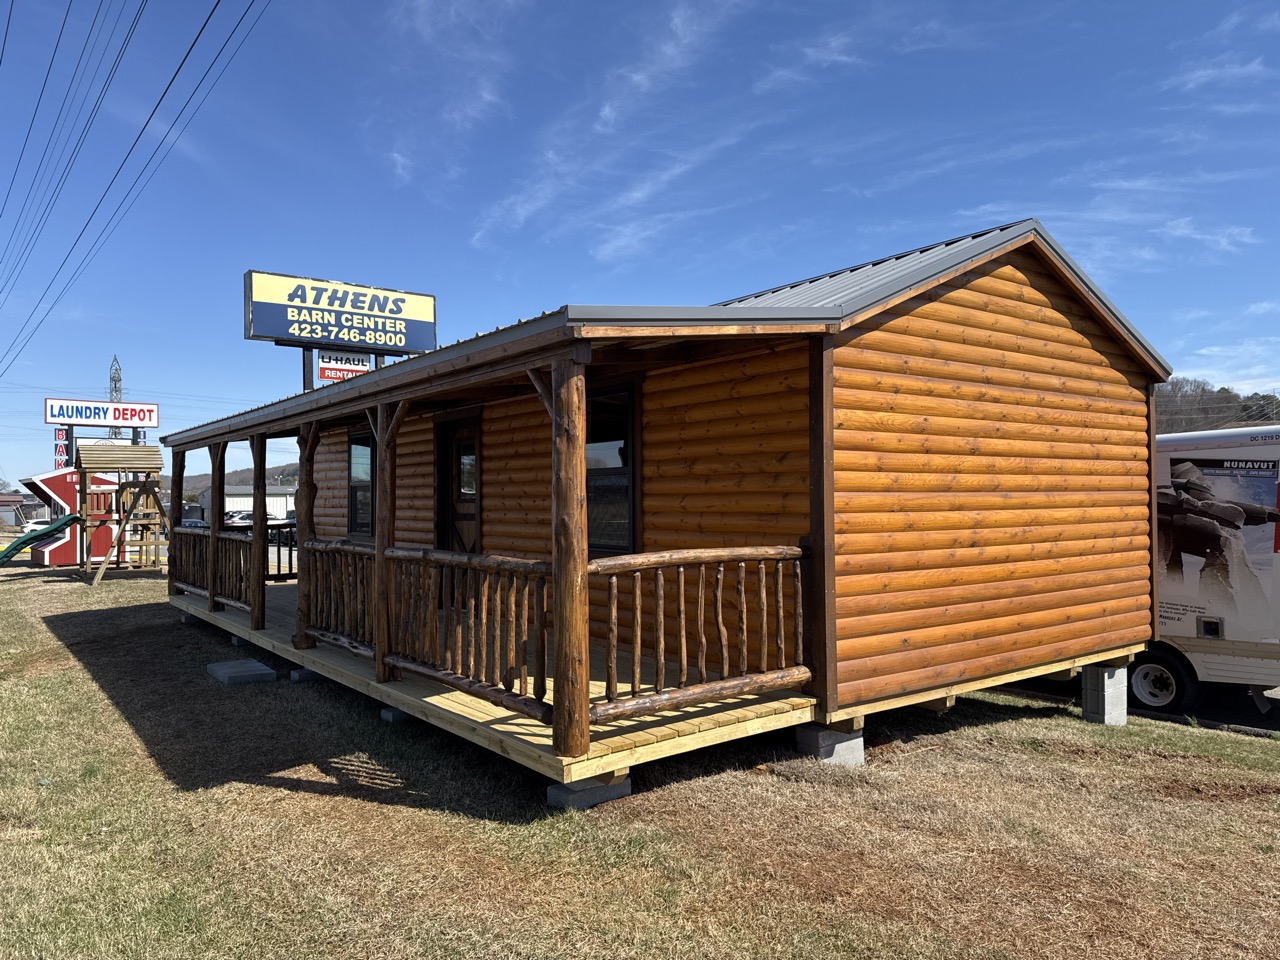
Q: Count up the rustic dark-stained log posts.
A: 6